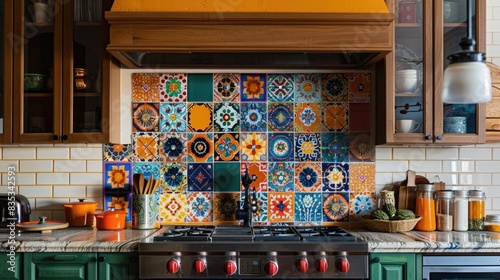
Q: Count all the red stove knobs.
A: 7